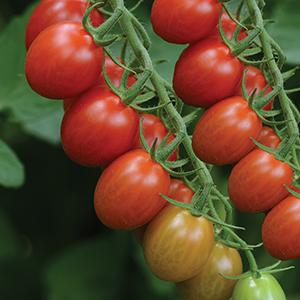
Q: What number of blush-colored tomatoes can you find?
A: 2